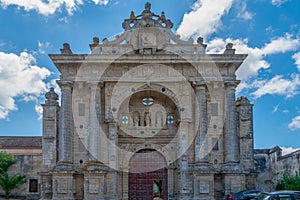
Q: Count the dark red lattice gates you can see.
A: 1